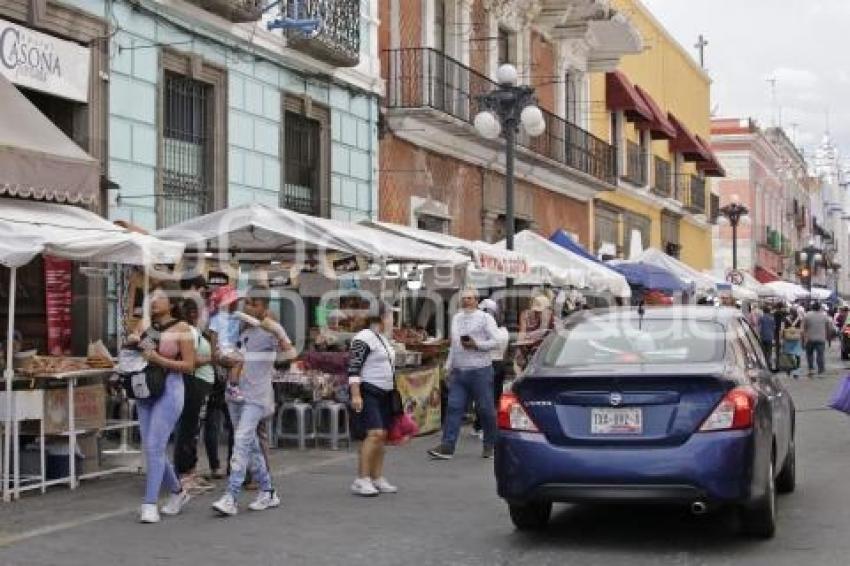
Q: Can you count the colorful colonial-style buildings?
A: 4